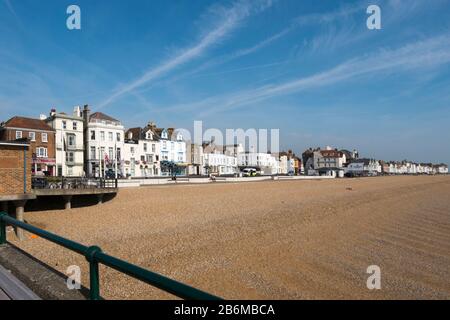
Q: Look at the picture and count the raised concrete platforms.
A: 1